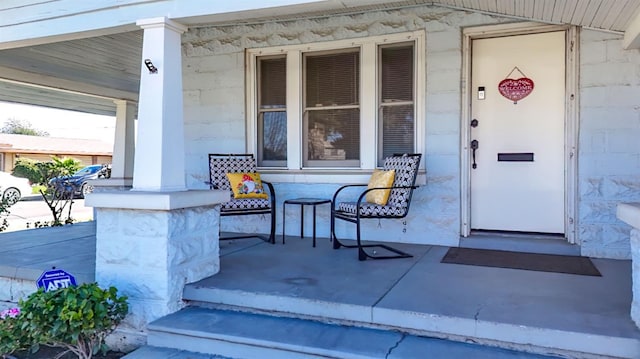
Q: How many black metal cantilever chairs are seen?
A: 2